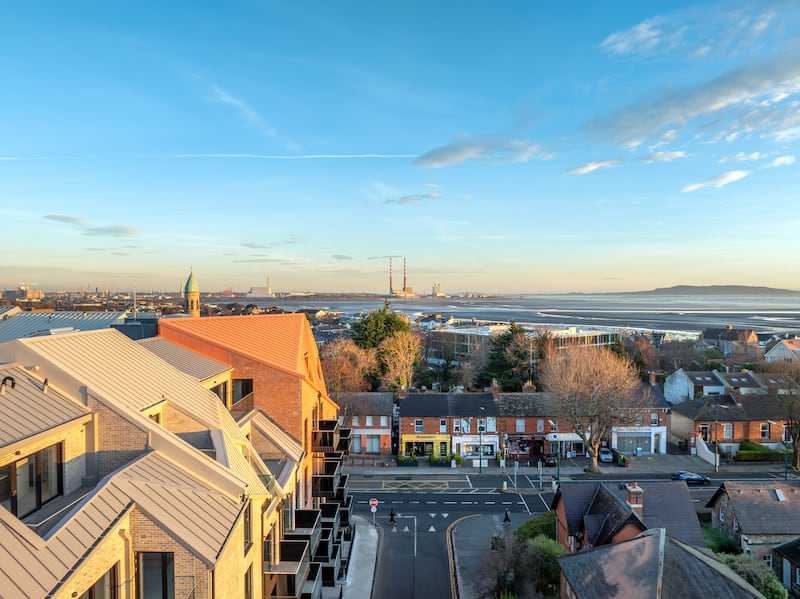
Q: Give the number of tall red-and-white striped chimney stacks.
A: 2